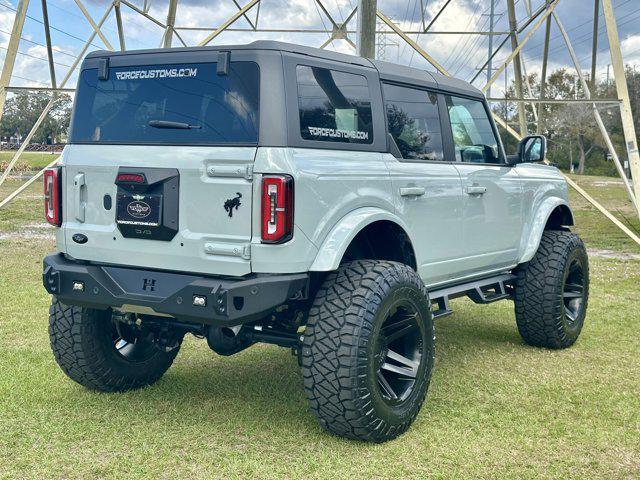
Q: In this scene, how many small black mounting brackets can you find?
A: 2